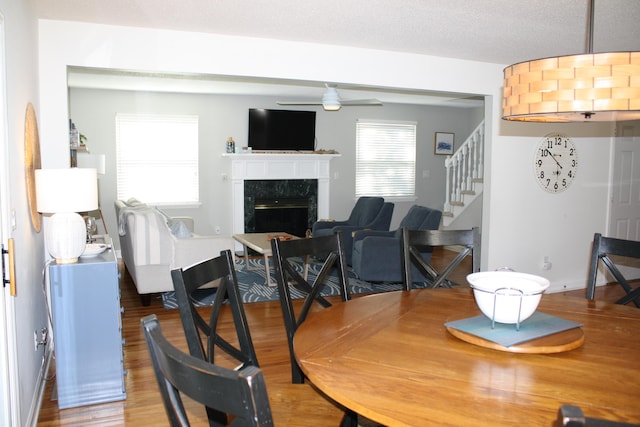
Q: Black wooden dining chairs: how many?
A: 6